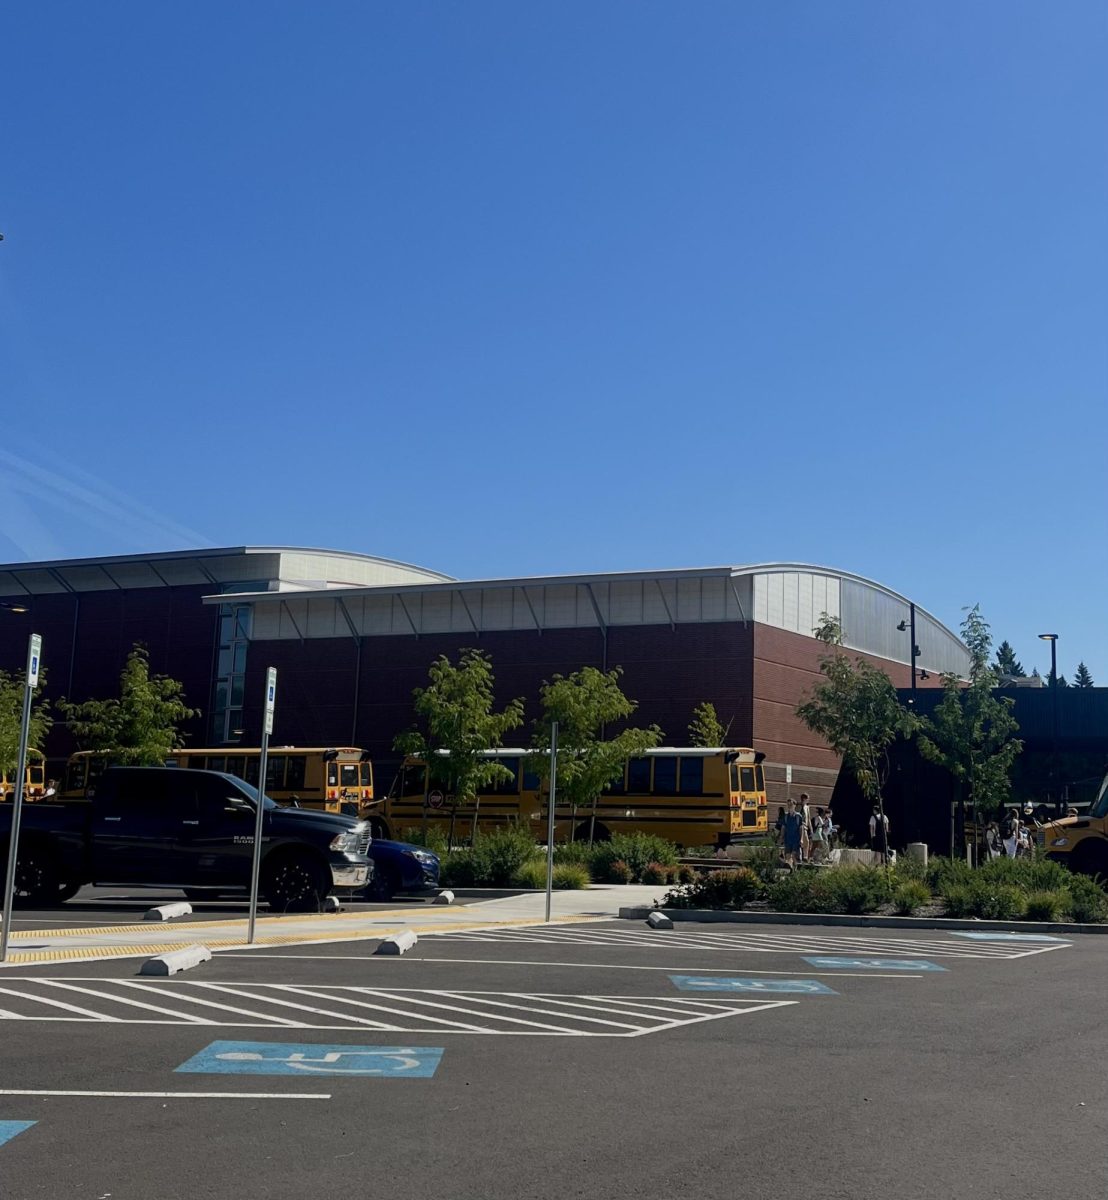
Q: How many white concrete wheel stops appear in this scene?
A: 6